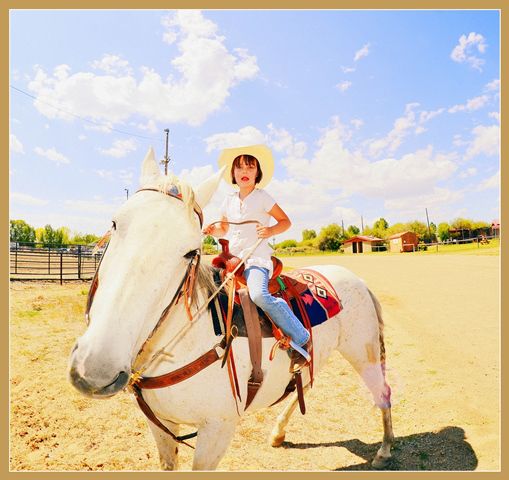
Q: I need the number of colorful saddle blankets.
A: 1